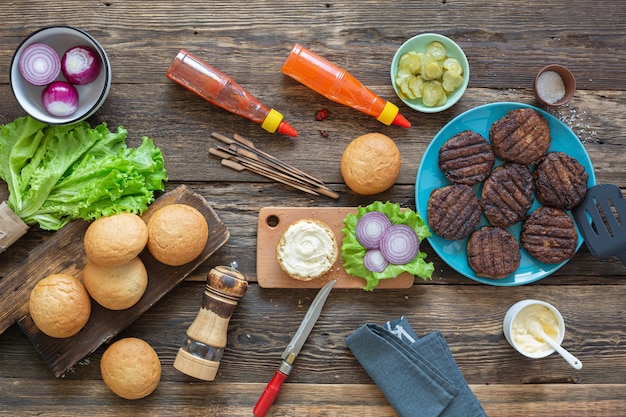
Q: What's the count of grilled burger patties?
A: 7